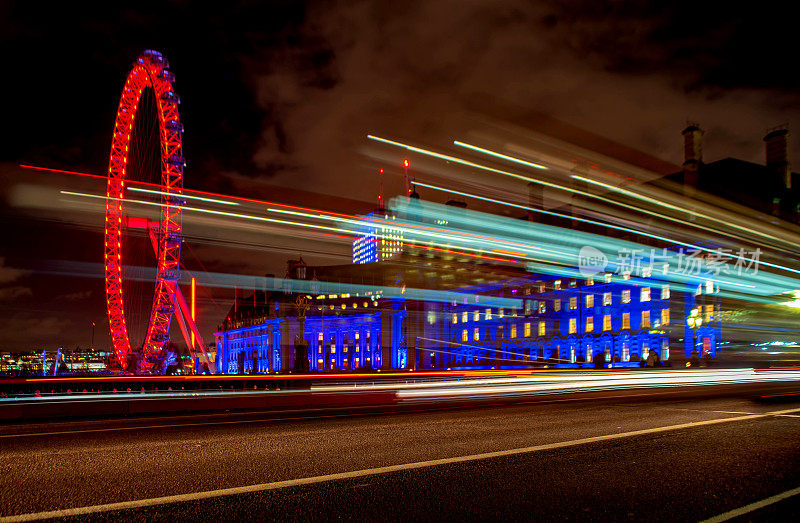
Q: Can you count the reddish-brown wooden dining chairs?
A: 0